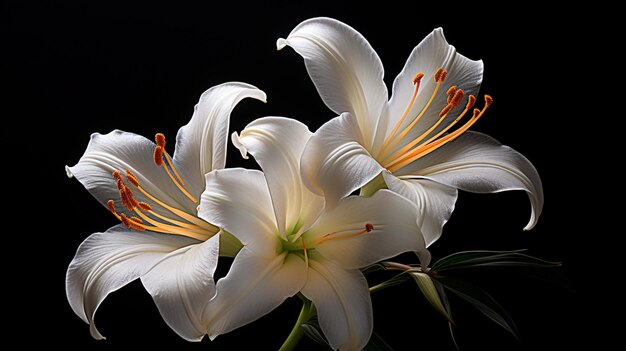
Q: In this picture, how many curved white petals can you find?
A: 14